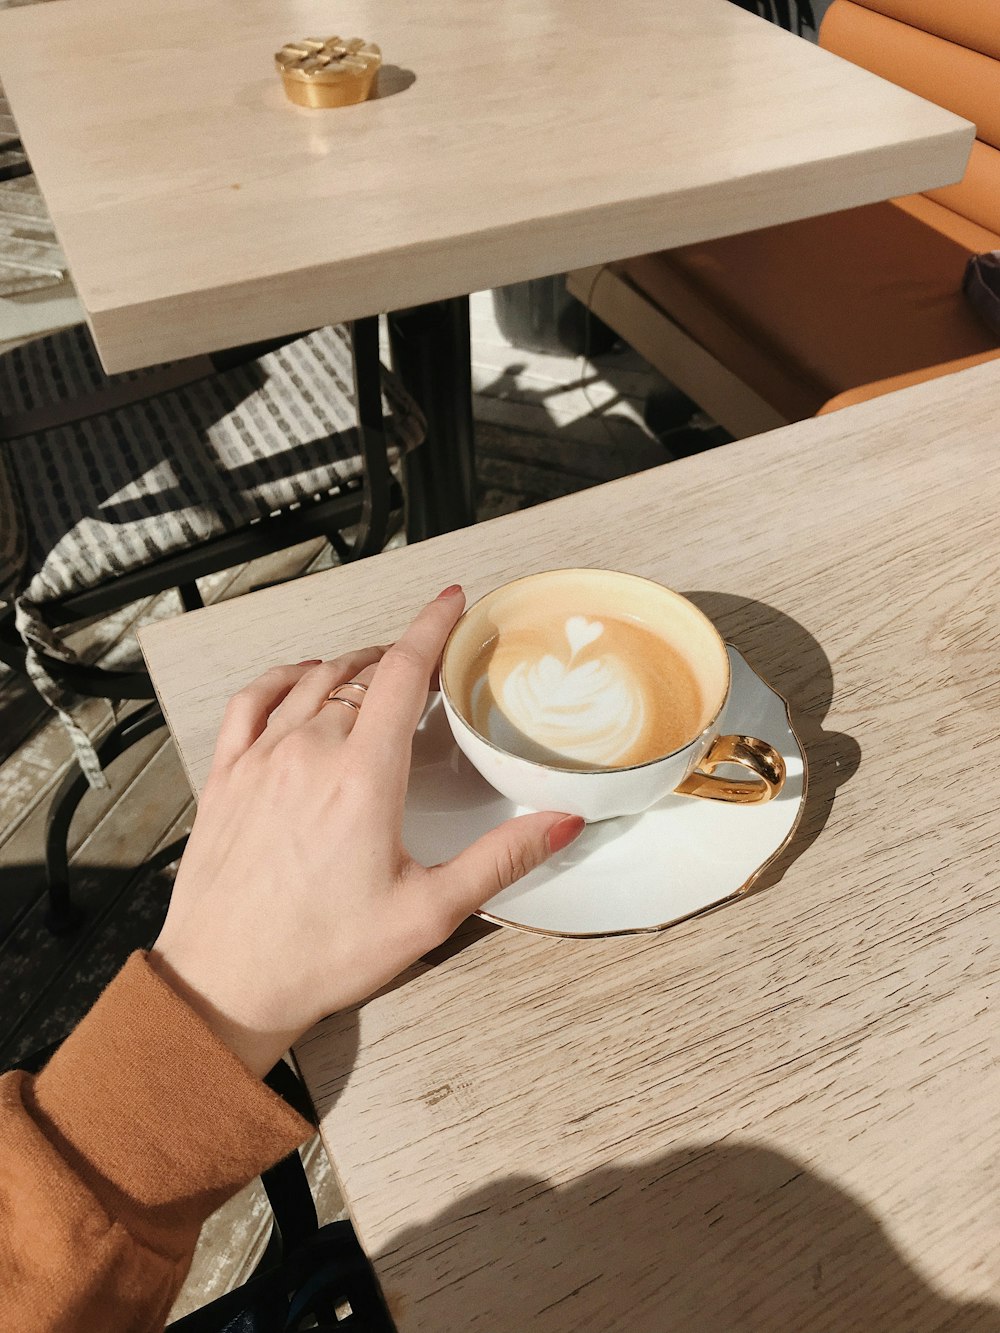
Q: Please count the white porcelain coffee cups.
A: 1